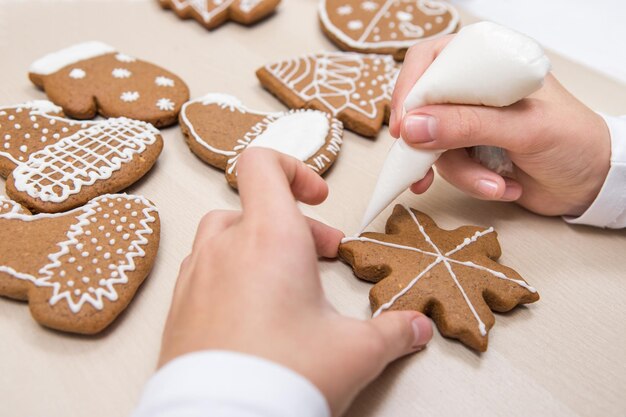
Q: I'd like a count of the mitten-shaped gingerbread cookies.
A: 1